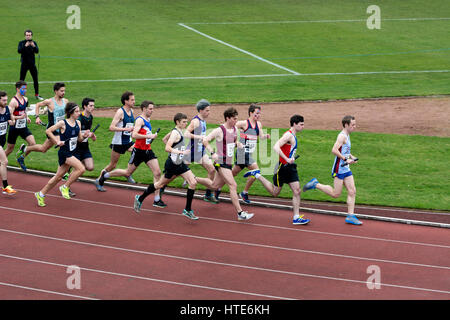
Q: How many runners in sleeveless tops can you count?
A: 13